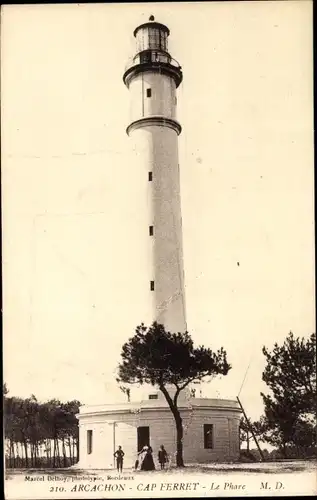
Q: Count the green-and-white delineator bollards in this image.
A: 0